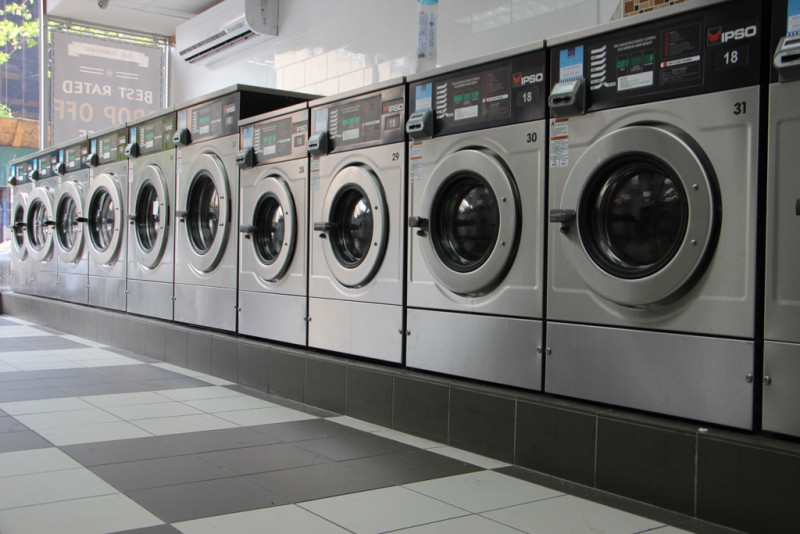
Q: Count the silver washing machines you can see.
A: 11